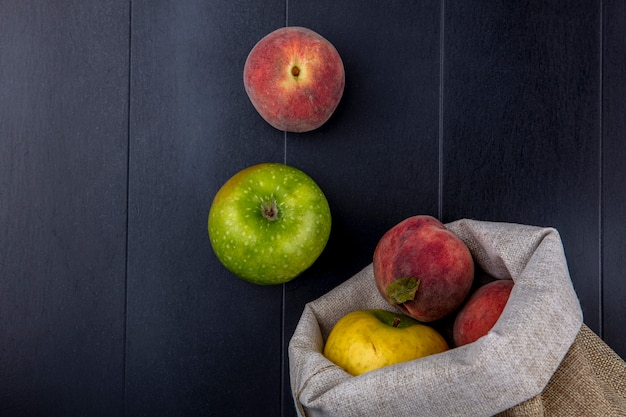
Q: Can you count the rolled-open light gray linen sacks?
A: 1